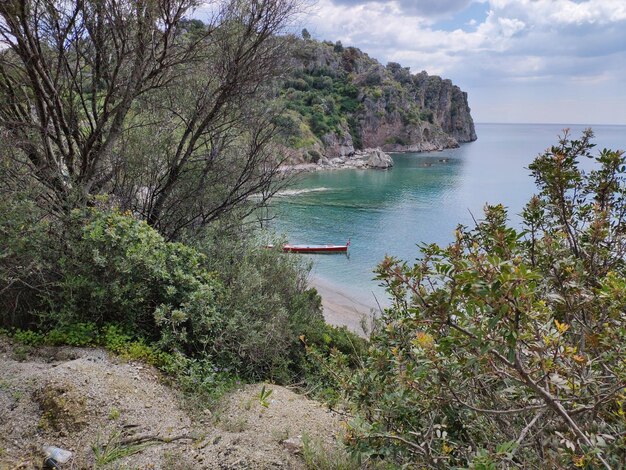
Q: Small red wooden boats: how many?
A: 1